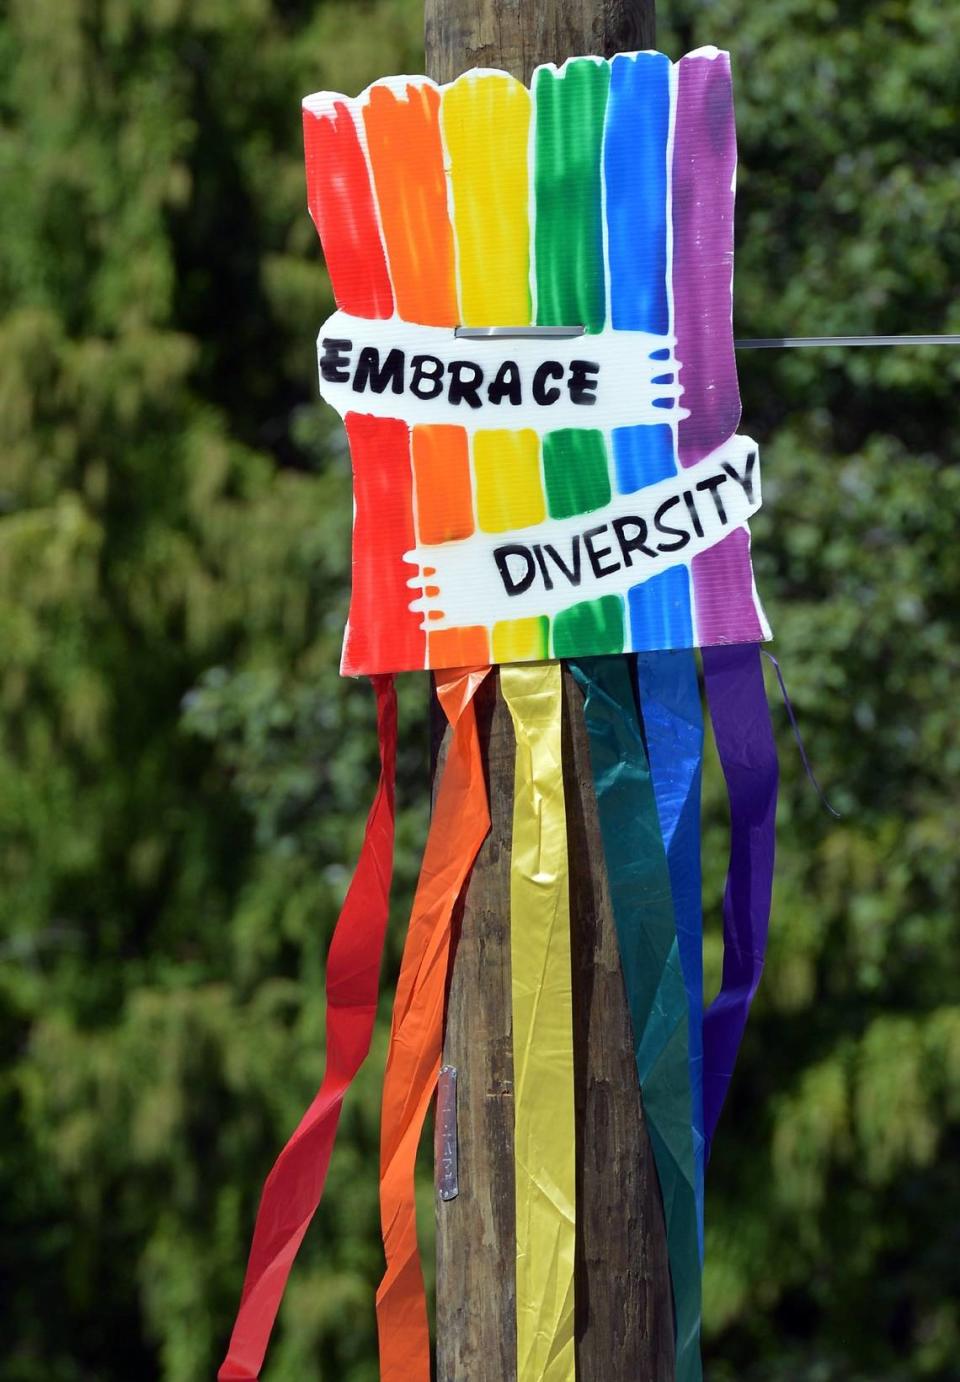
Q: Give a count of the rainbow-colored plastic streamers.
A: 6